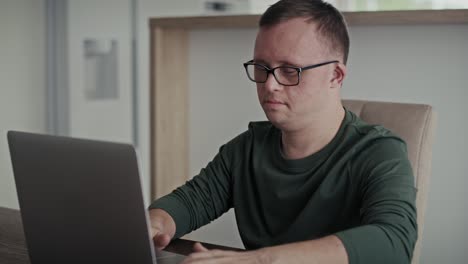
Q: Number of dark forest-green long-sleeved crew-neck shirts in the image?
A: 1